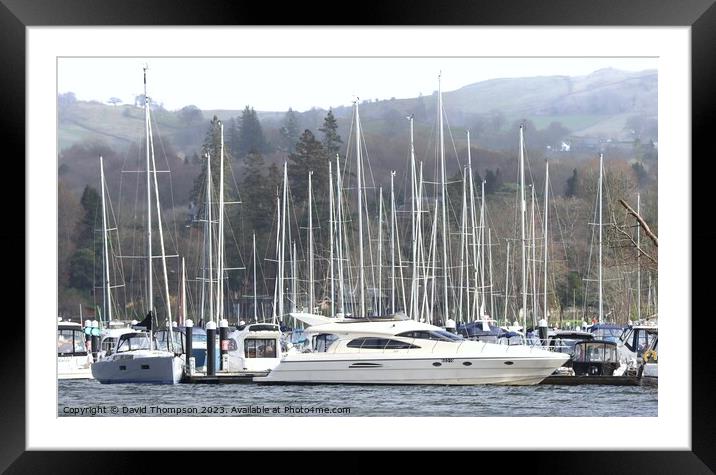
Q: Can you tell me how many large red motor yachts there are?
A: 0